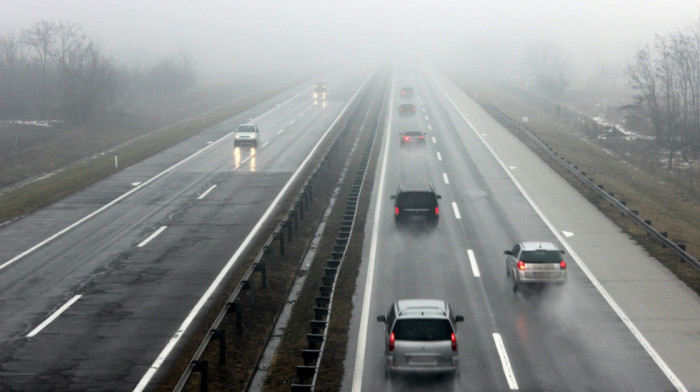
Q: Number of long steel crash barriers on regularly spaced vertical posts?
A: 3